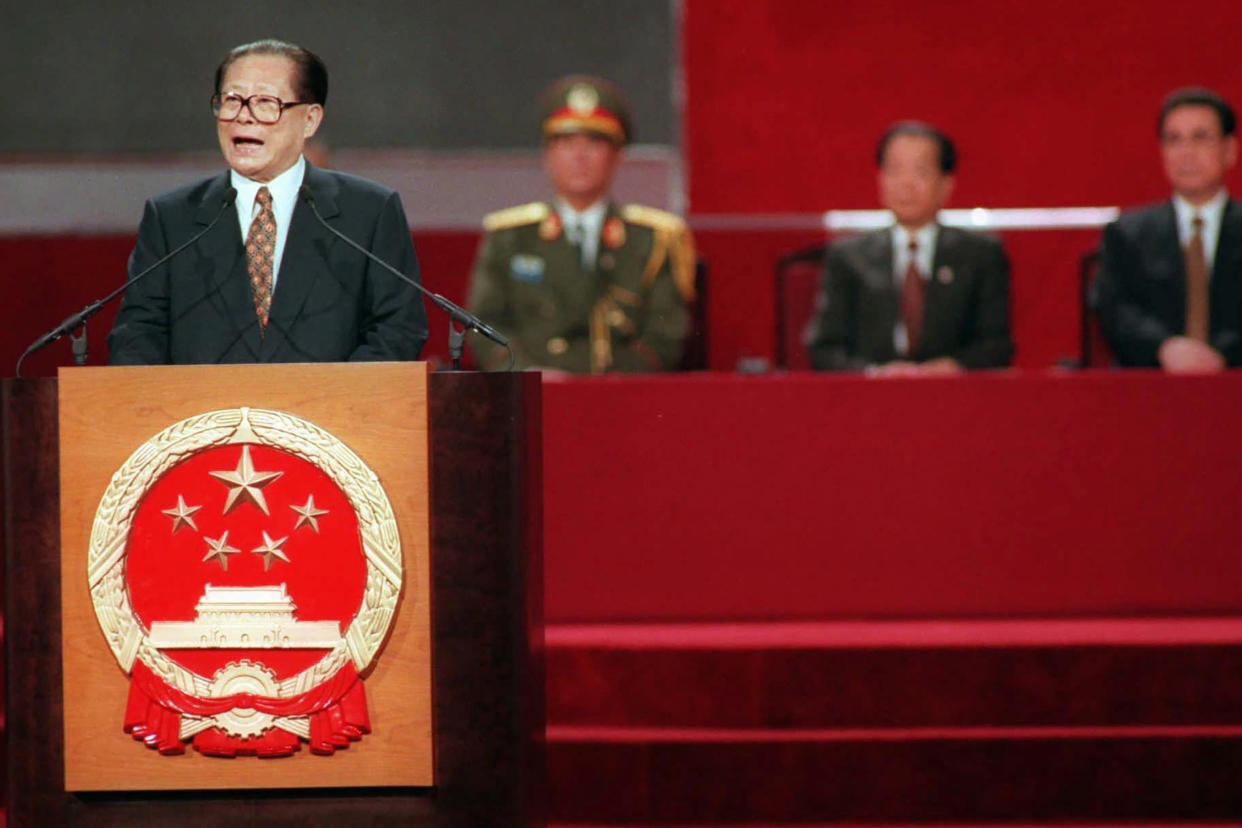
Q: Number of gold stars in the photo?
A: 5